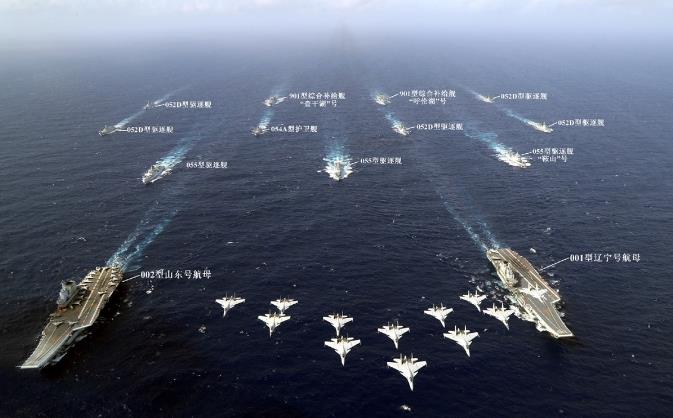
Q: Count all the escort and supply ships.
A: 11